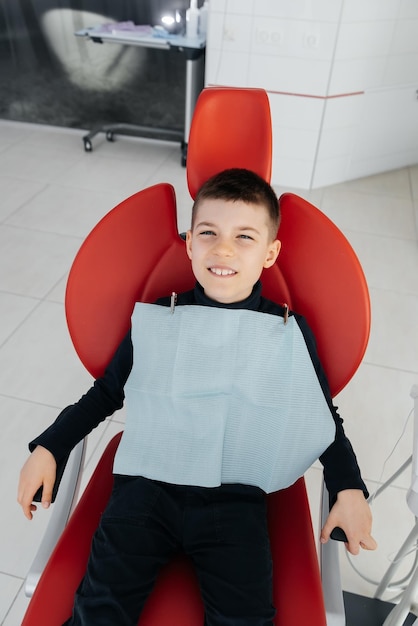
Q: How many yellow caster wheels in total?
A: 0